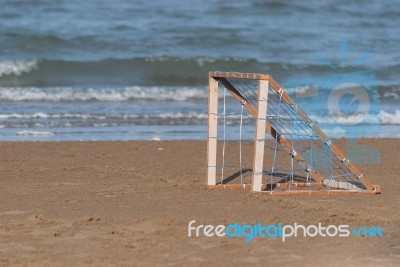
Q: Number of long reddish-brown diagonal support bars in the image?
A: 2